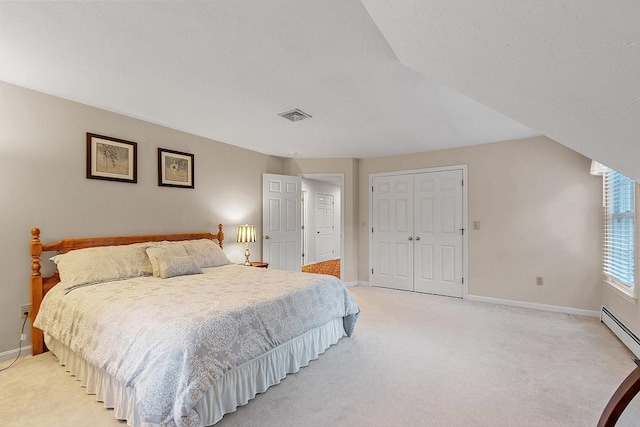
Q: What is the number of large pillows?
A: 2